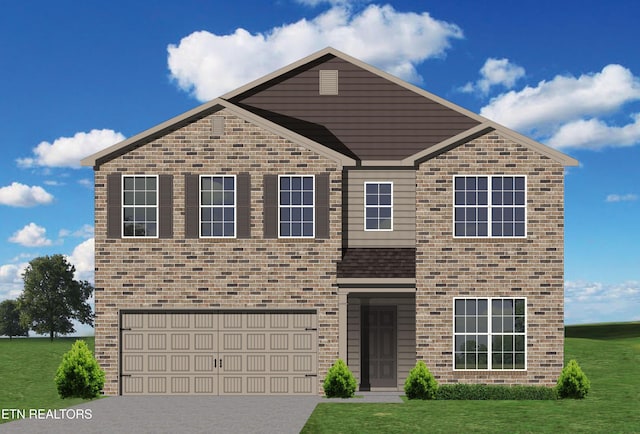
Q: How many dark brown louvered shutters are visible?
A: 6